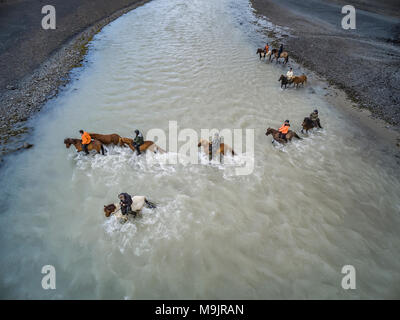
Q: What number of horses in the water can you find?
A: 11